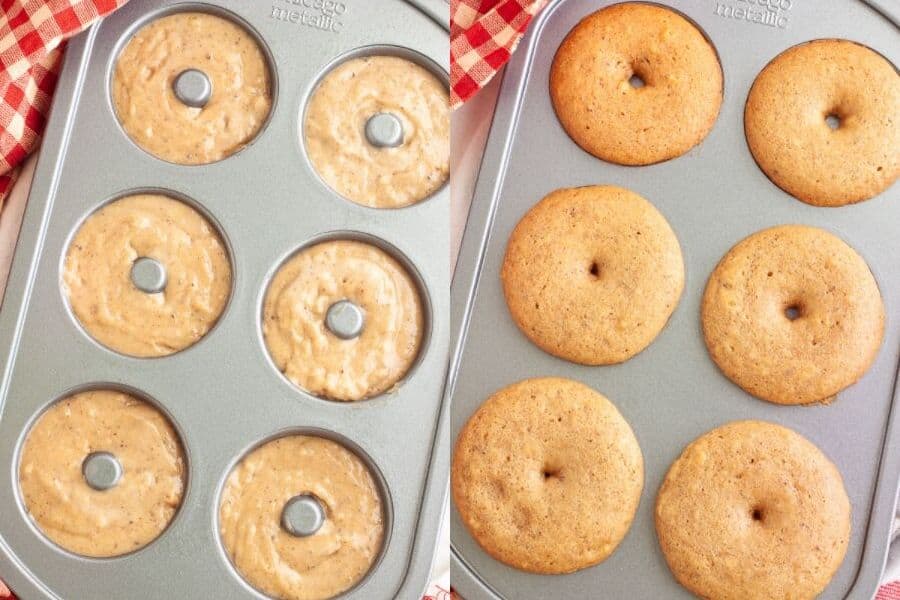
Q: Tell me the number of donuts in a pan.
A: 6